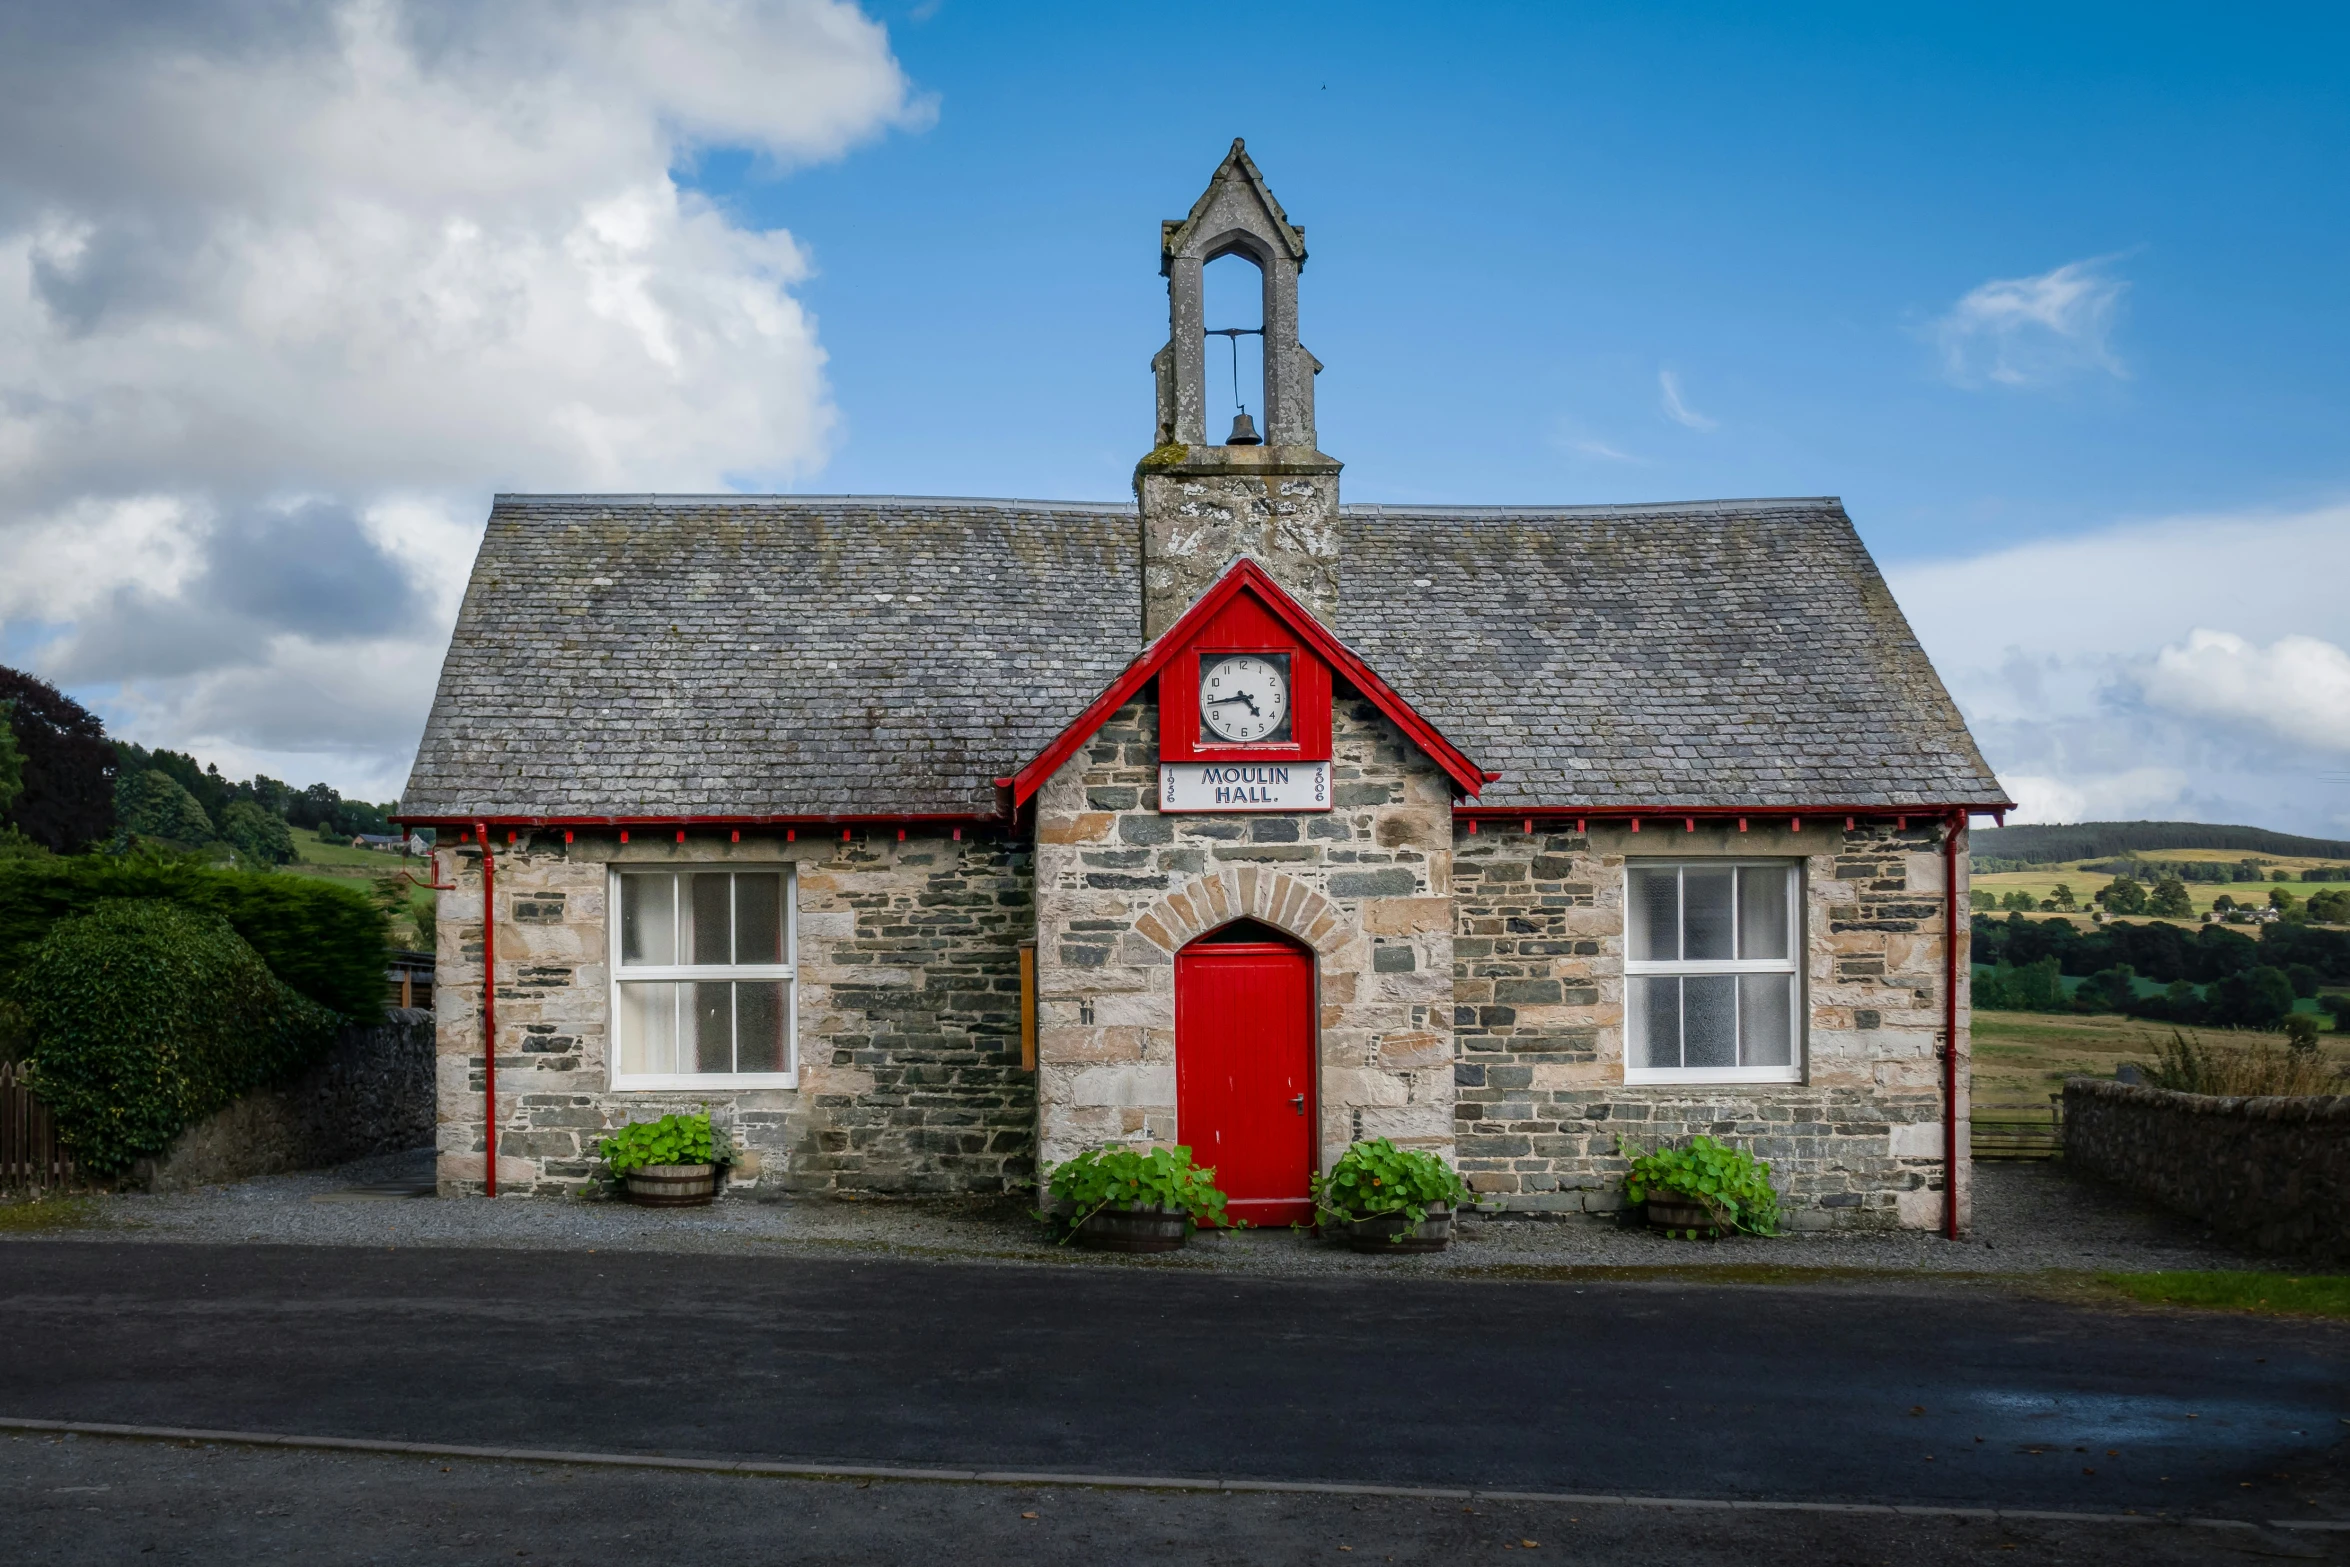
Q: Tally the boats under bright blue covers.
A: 0